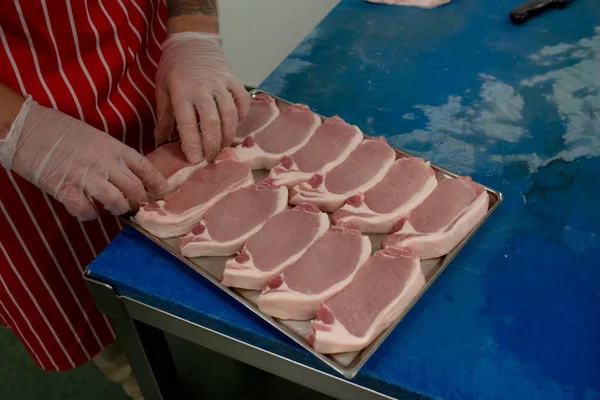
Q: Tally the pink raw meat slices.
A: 12